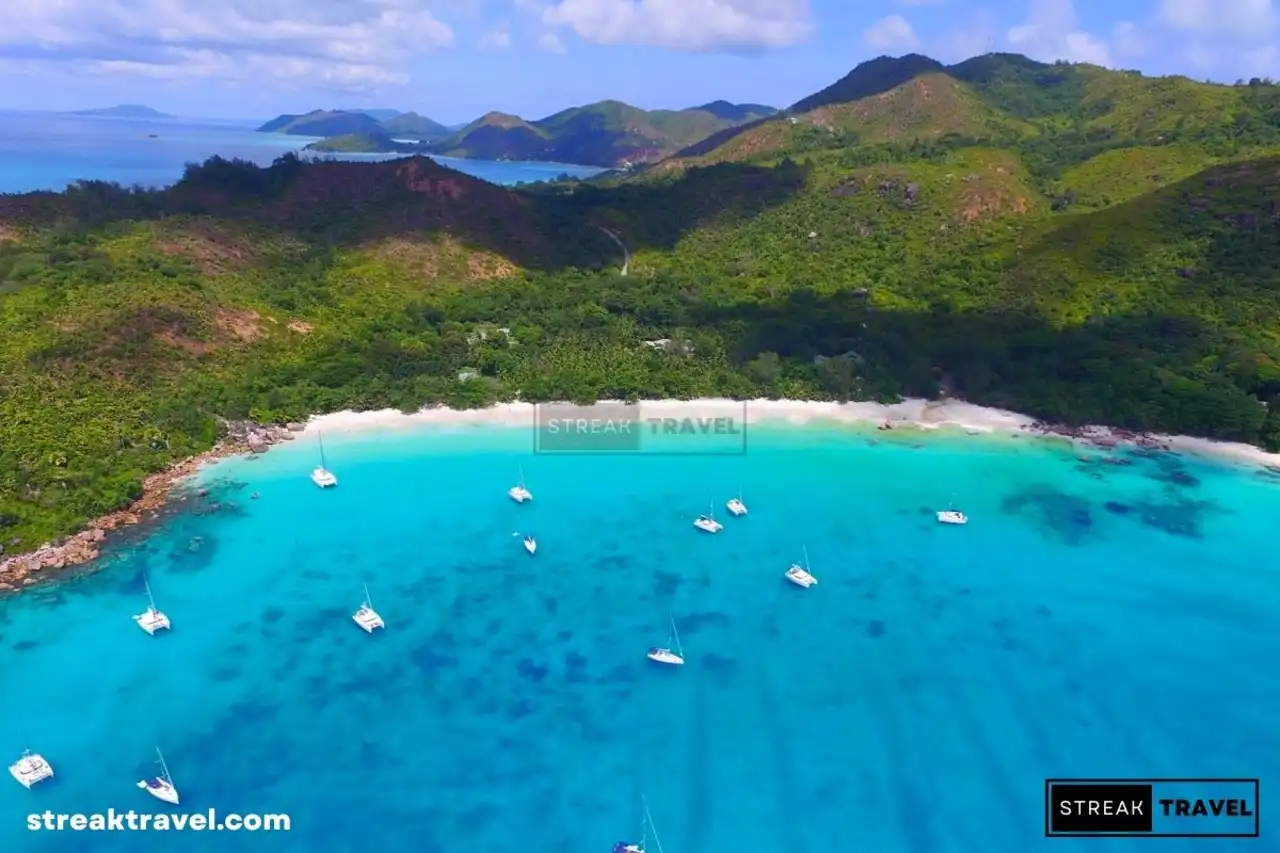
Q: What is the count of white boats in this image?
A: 13